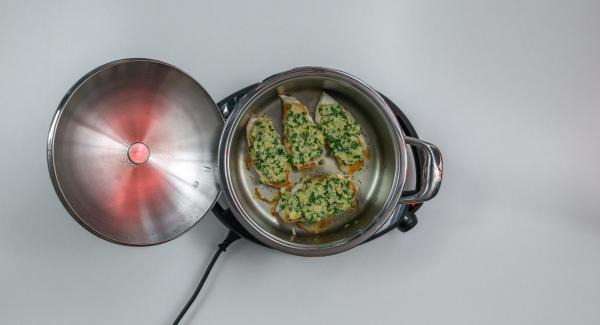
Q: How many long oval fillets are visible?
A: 4